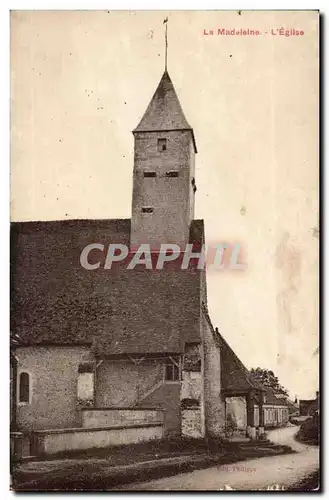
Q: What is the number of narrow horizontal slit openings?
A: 3